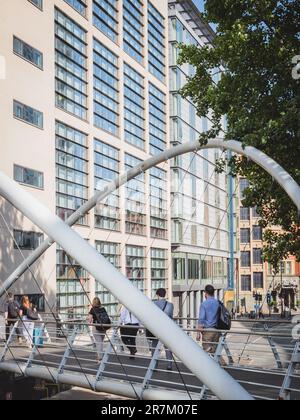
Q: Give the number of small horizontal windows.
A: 6